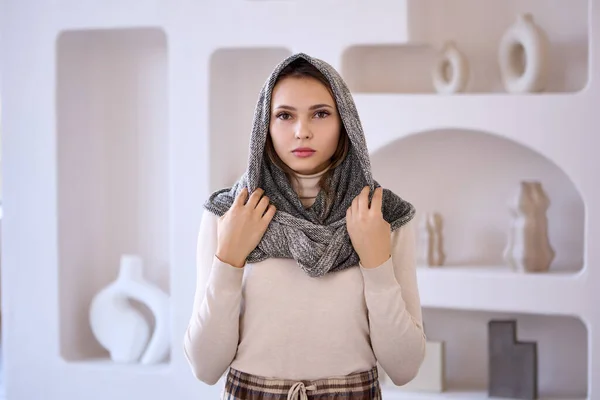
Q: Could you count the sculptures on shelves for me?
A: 7